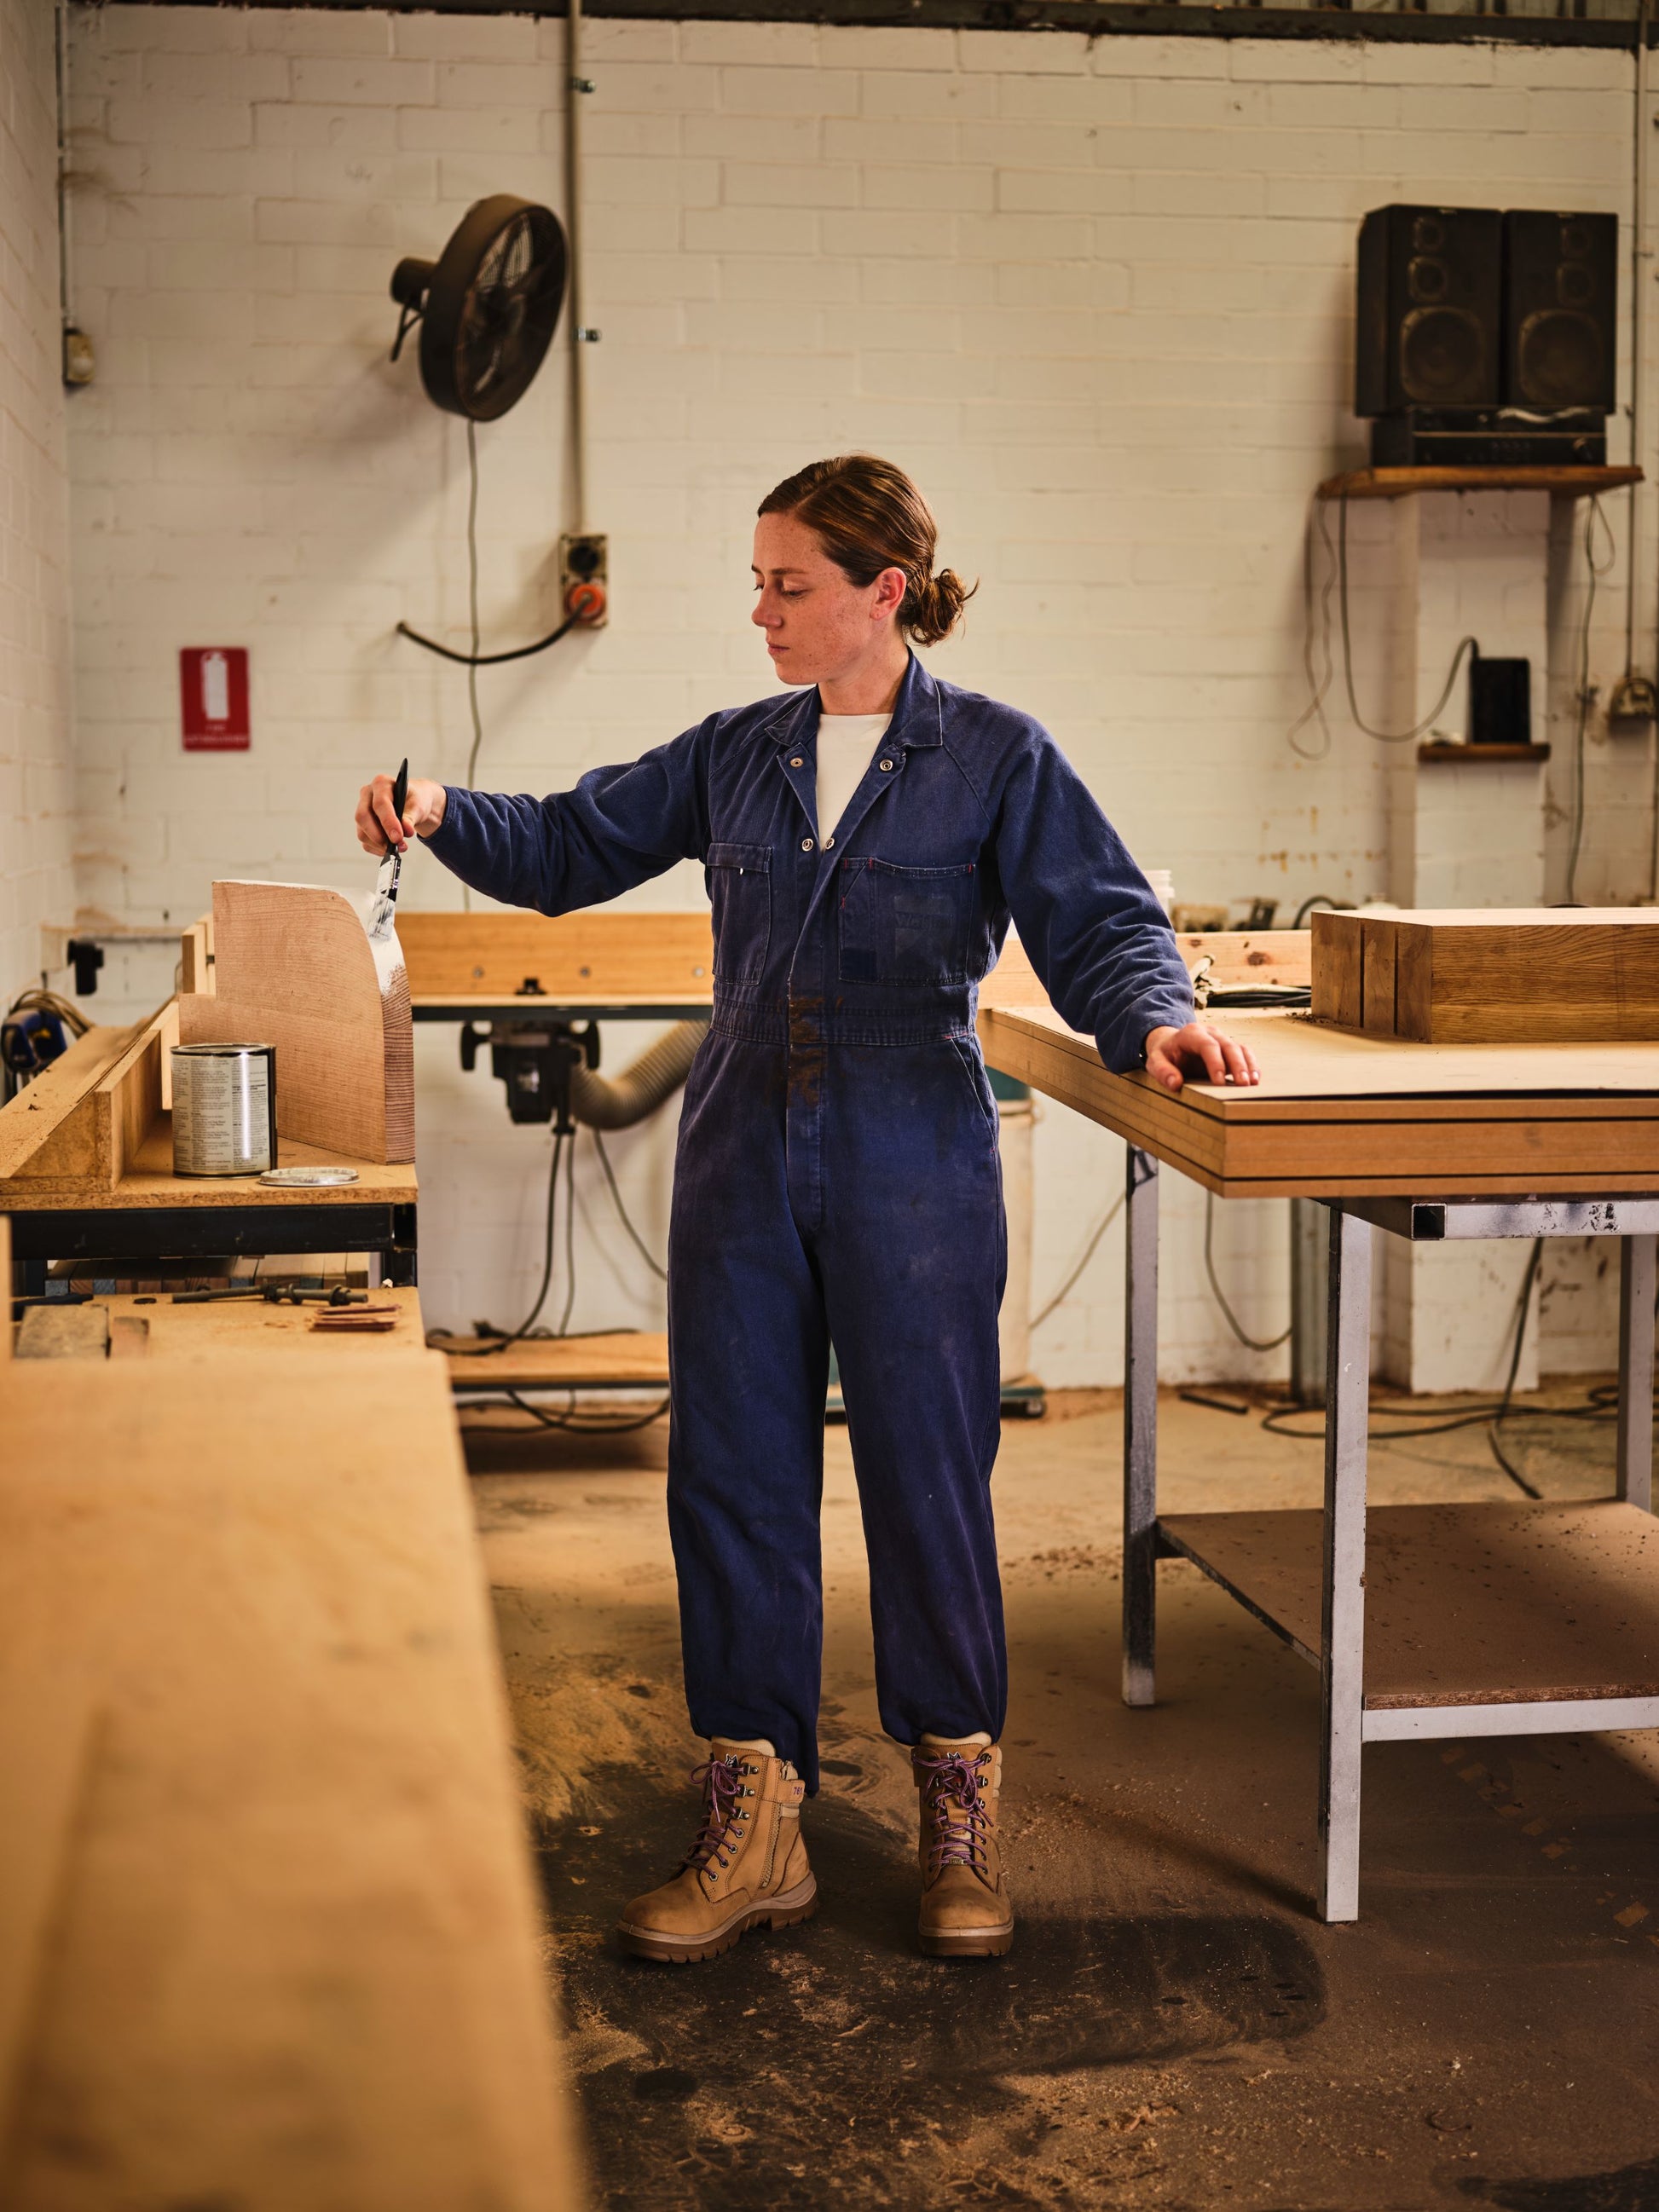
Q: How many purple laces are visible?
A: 2